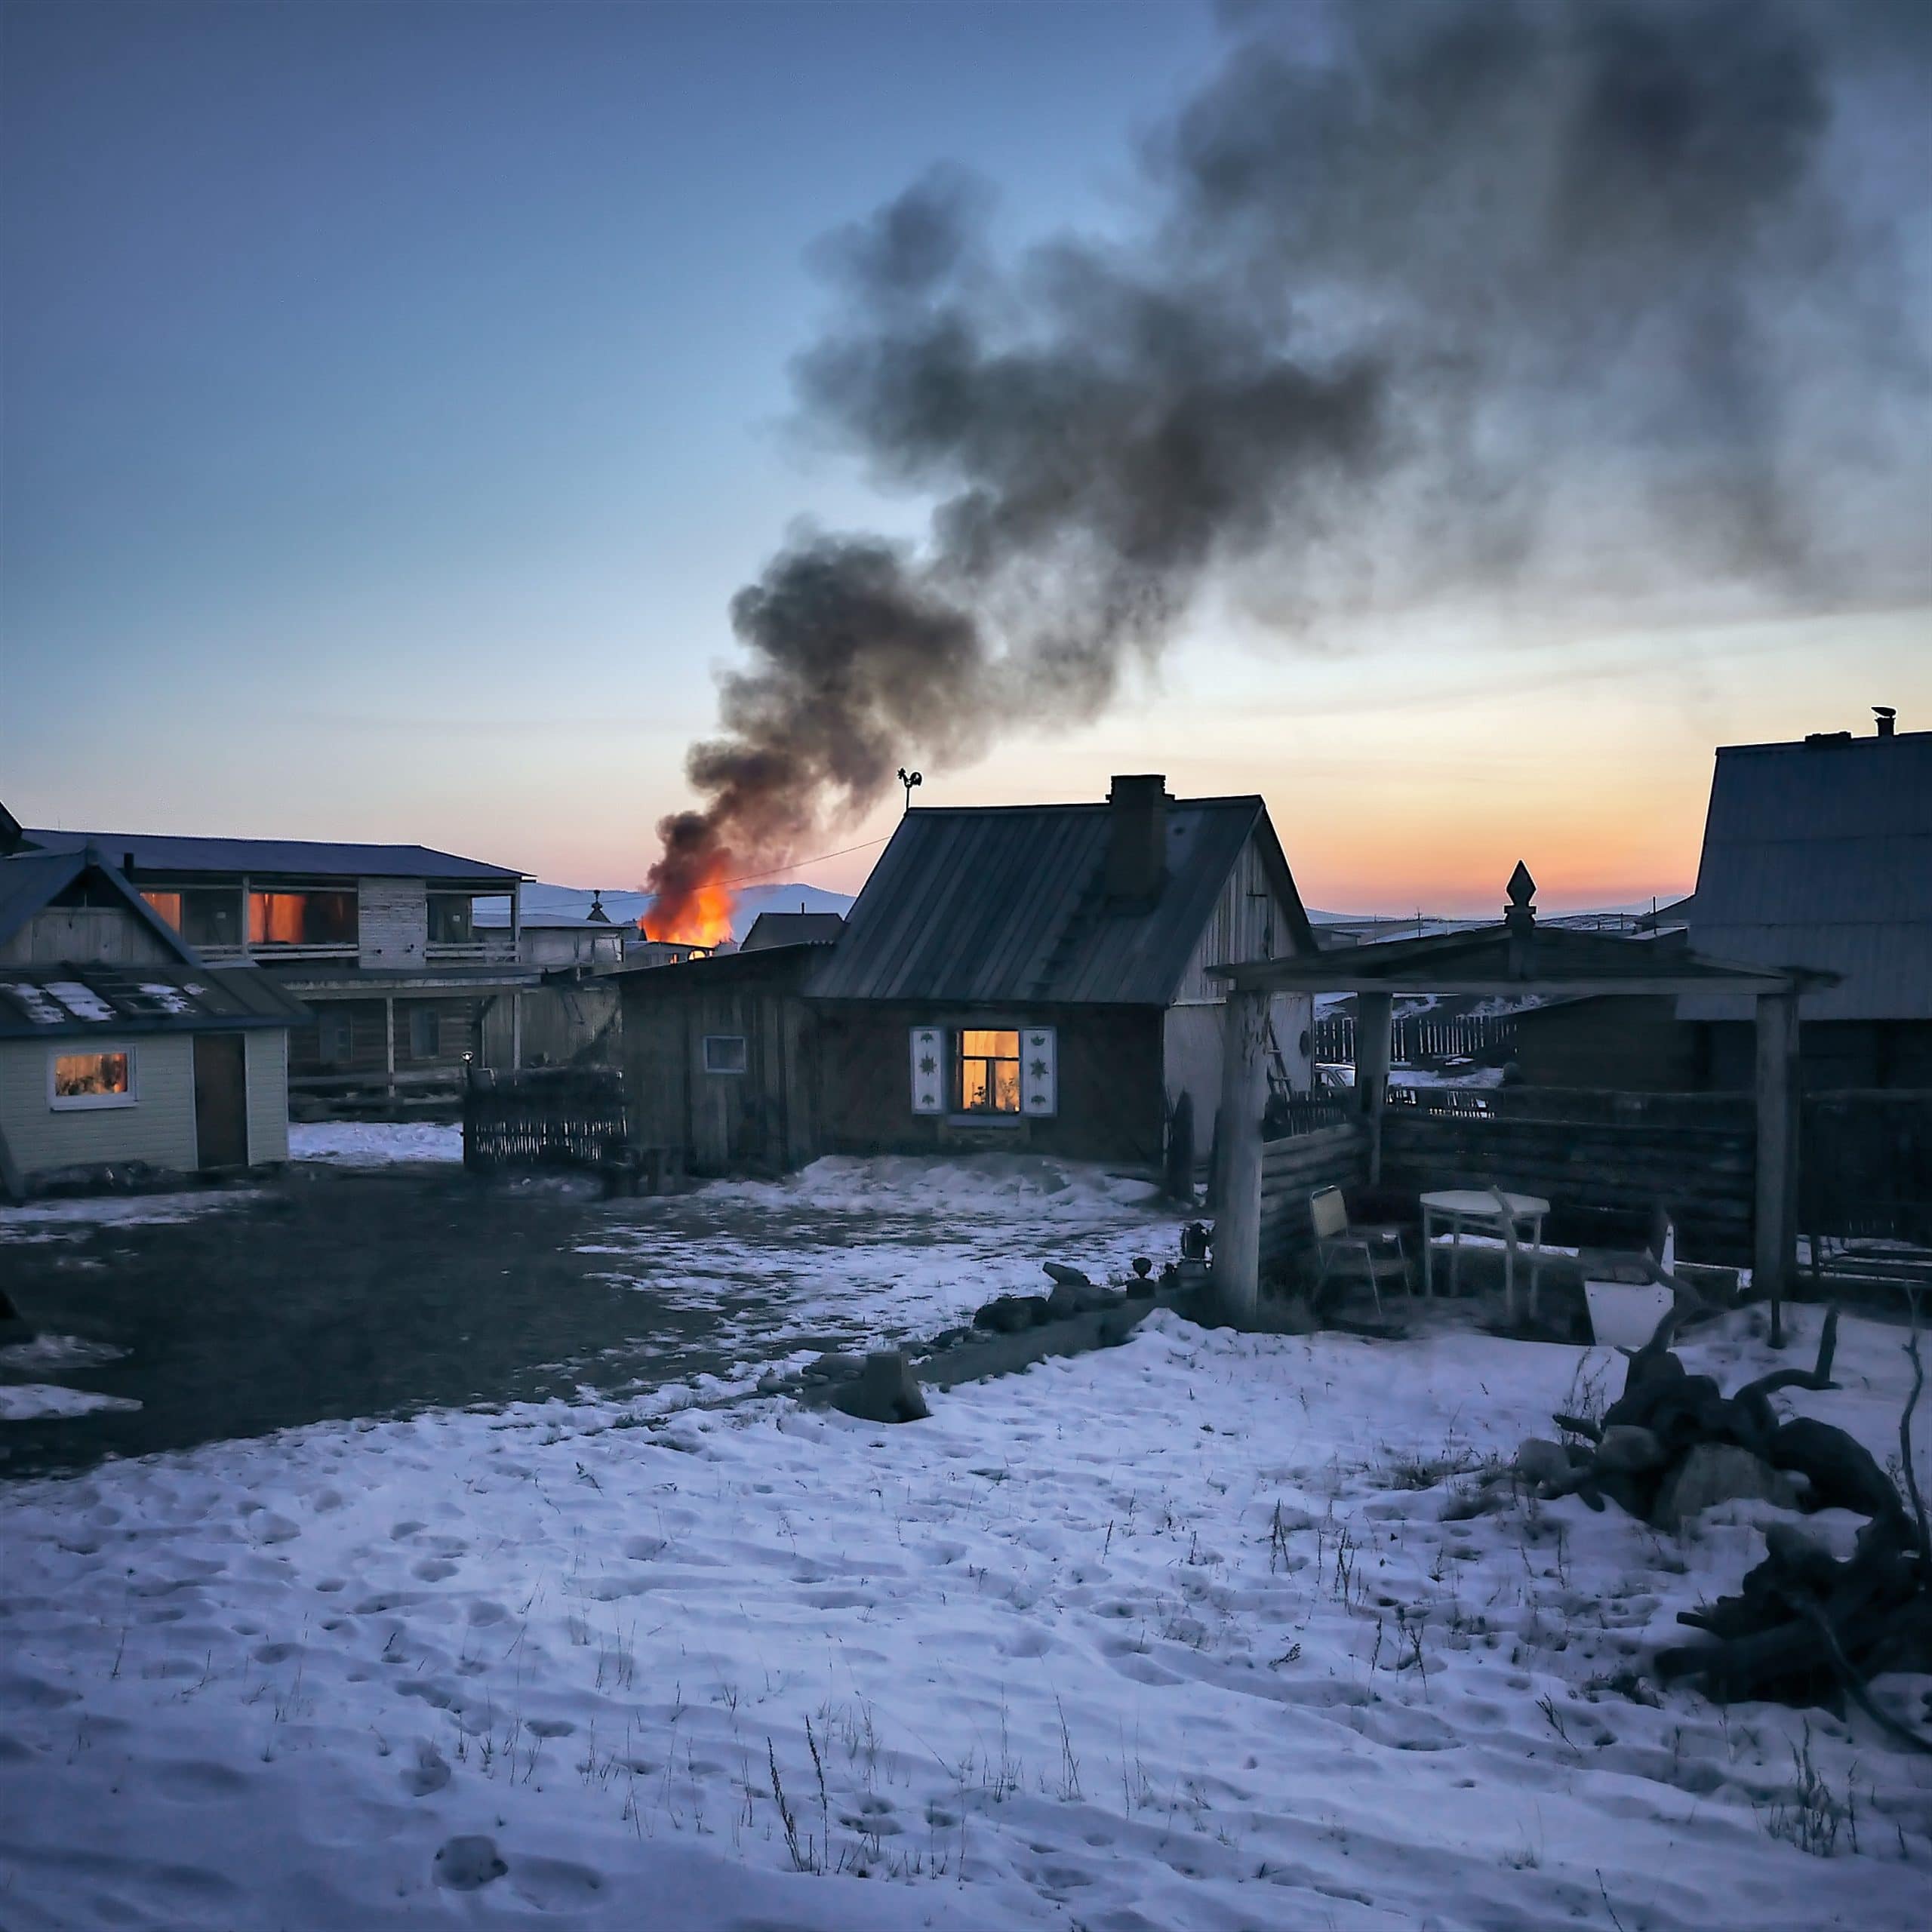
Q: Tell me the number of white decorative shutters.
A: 2